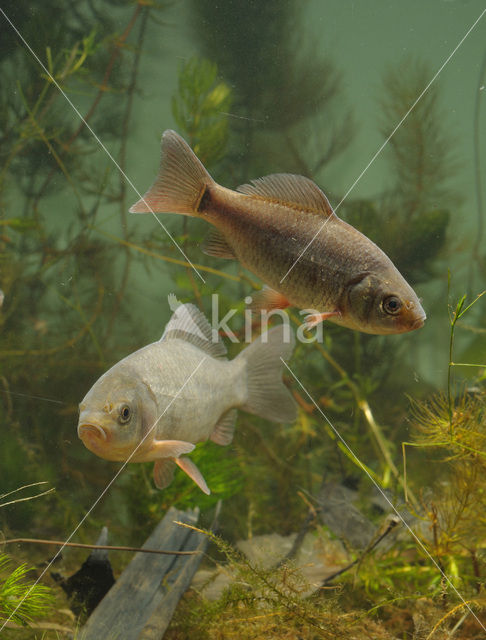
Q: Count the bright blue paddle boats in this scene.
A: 0